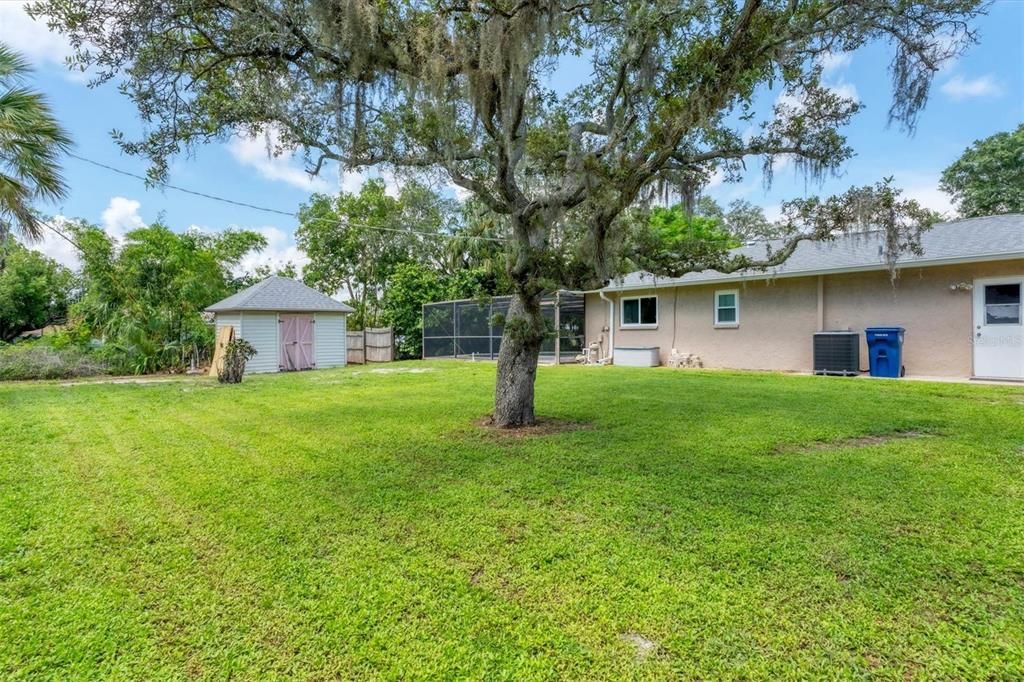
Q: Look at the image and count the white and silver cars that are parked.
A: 0